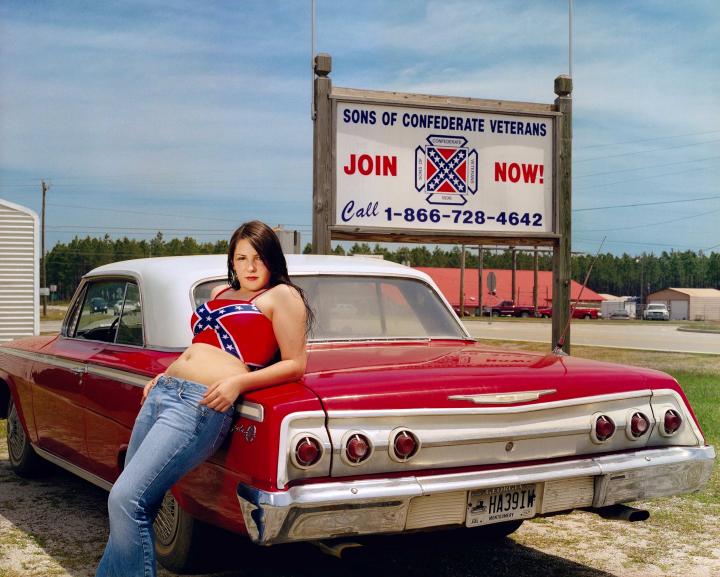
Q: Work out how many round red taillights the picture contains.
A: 6